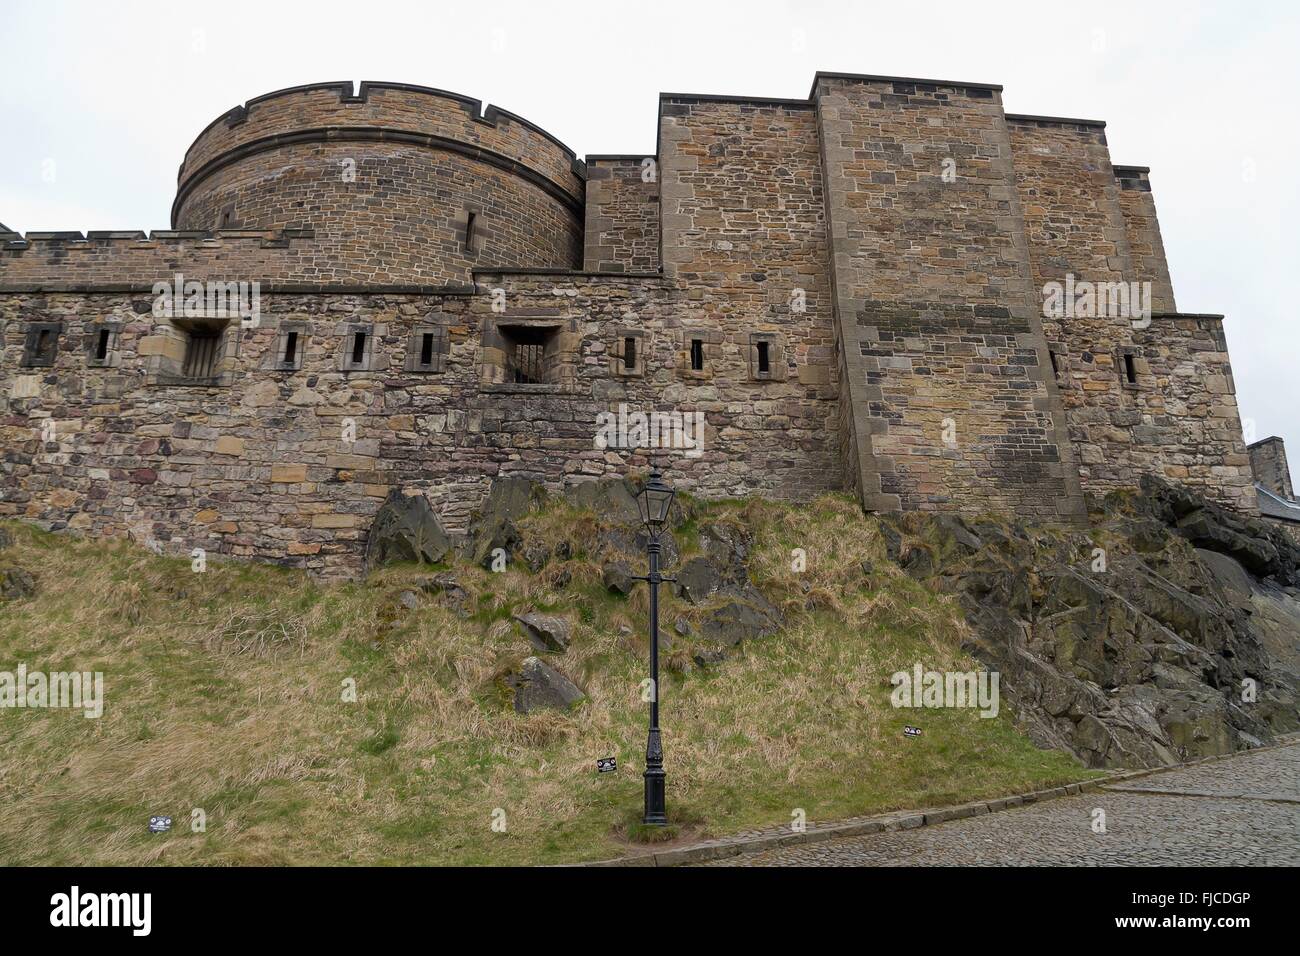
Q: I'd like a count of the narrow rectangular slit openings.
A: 12